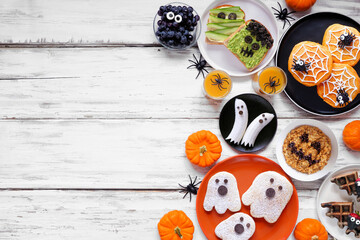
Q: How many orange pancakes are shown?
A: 3